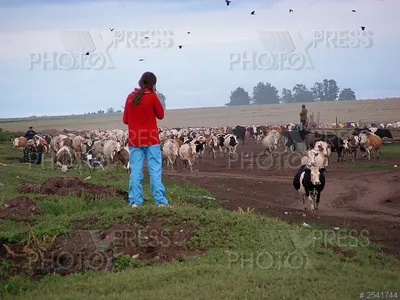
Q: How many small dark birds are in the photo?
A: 11